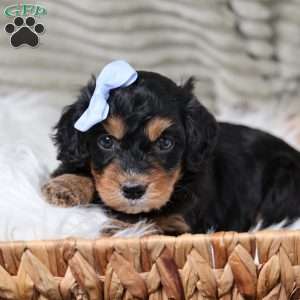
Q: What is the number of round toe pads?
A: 4